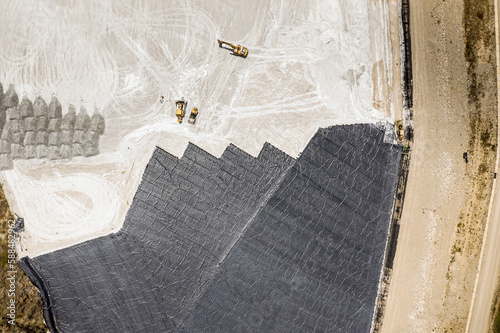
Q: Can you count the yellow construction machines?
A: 3